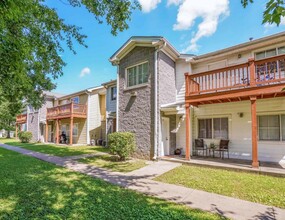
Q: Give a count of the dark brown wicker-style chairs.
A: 2